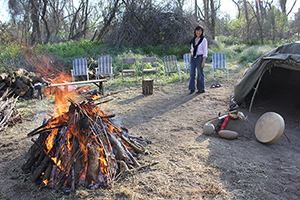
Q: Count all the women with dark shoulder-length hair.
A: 1